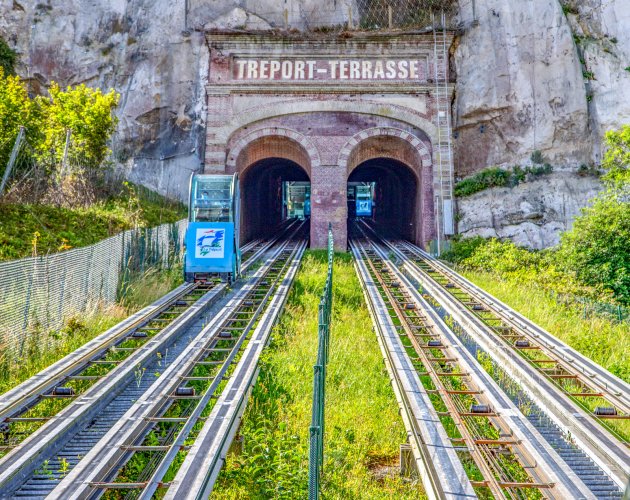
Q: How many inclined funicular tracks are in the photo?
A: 4